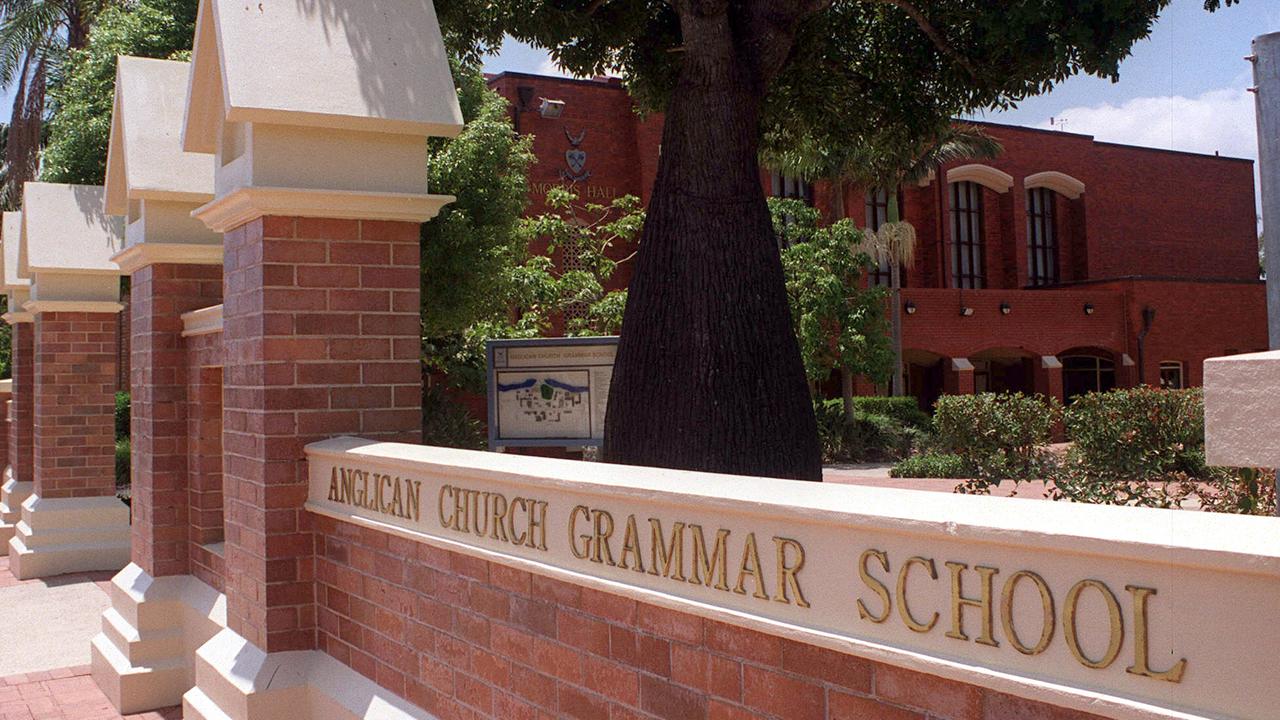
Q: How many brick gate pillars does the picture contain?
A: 4